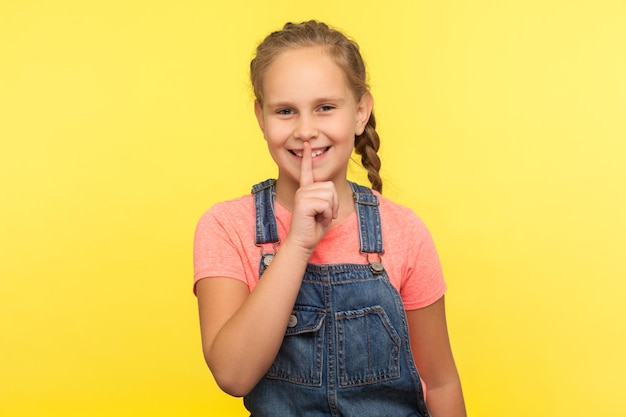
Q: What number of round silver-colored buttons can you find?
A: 3